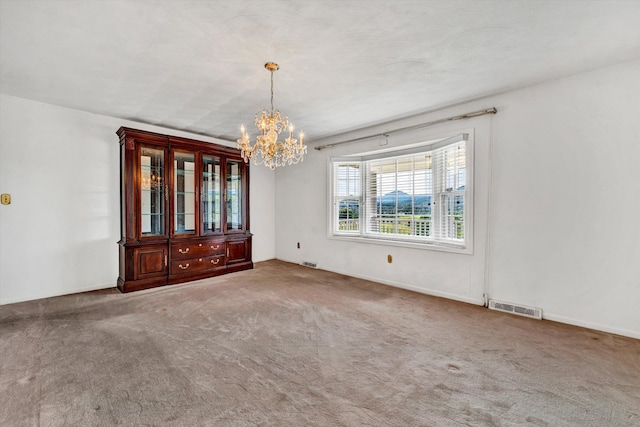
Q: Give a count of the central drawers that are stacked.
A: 2